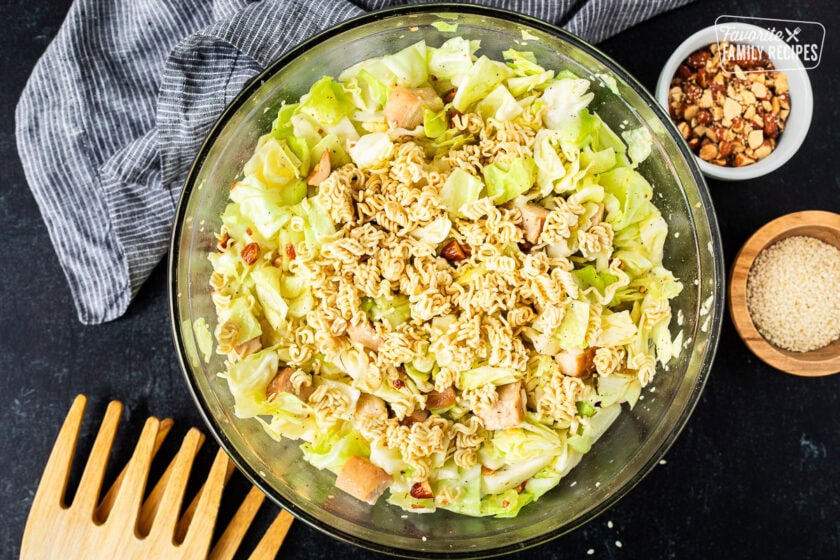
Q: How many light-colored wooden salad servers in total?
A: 2